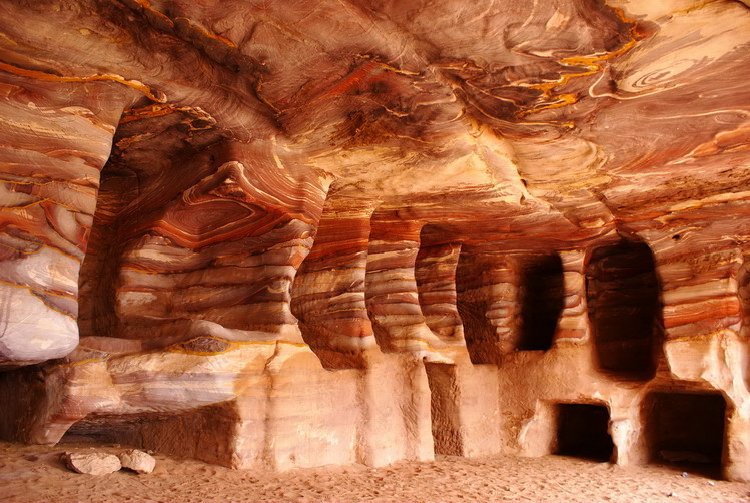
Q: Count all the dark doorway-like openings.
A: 4